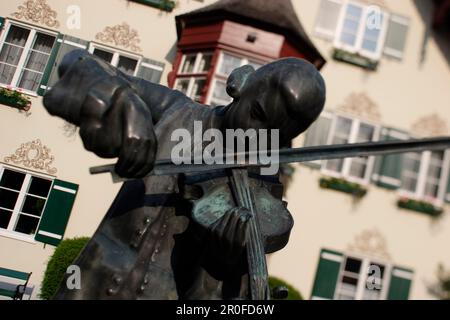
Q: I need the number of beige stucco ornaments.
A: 6